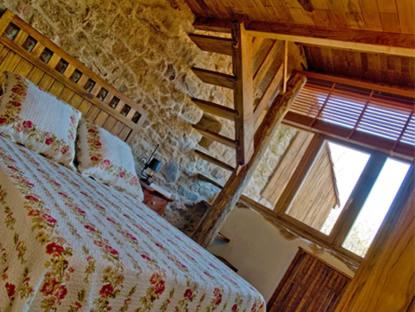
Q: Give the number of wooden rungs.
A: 6